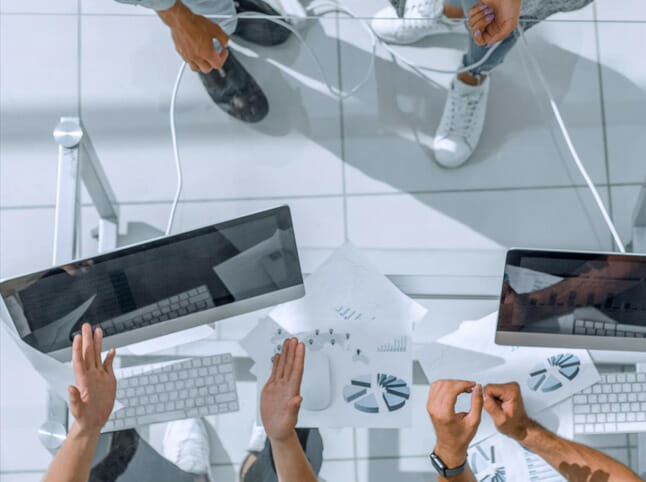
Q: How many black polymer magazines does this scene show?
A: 0